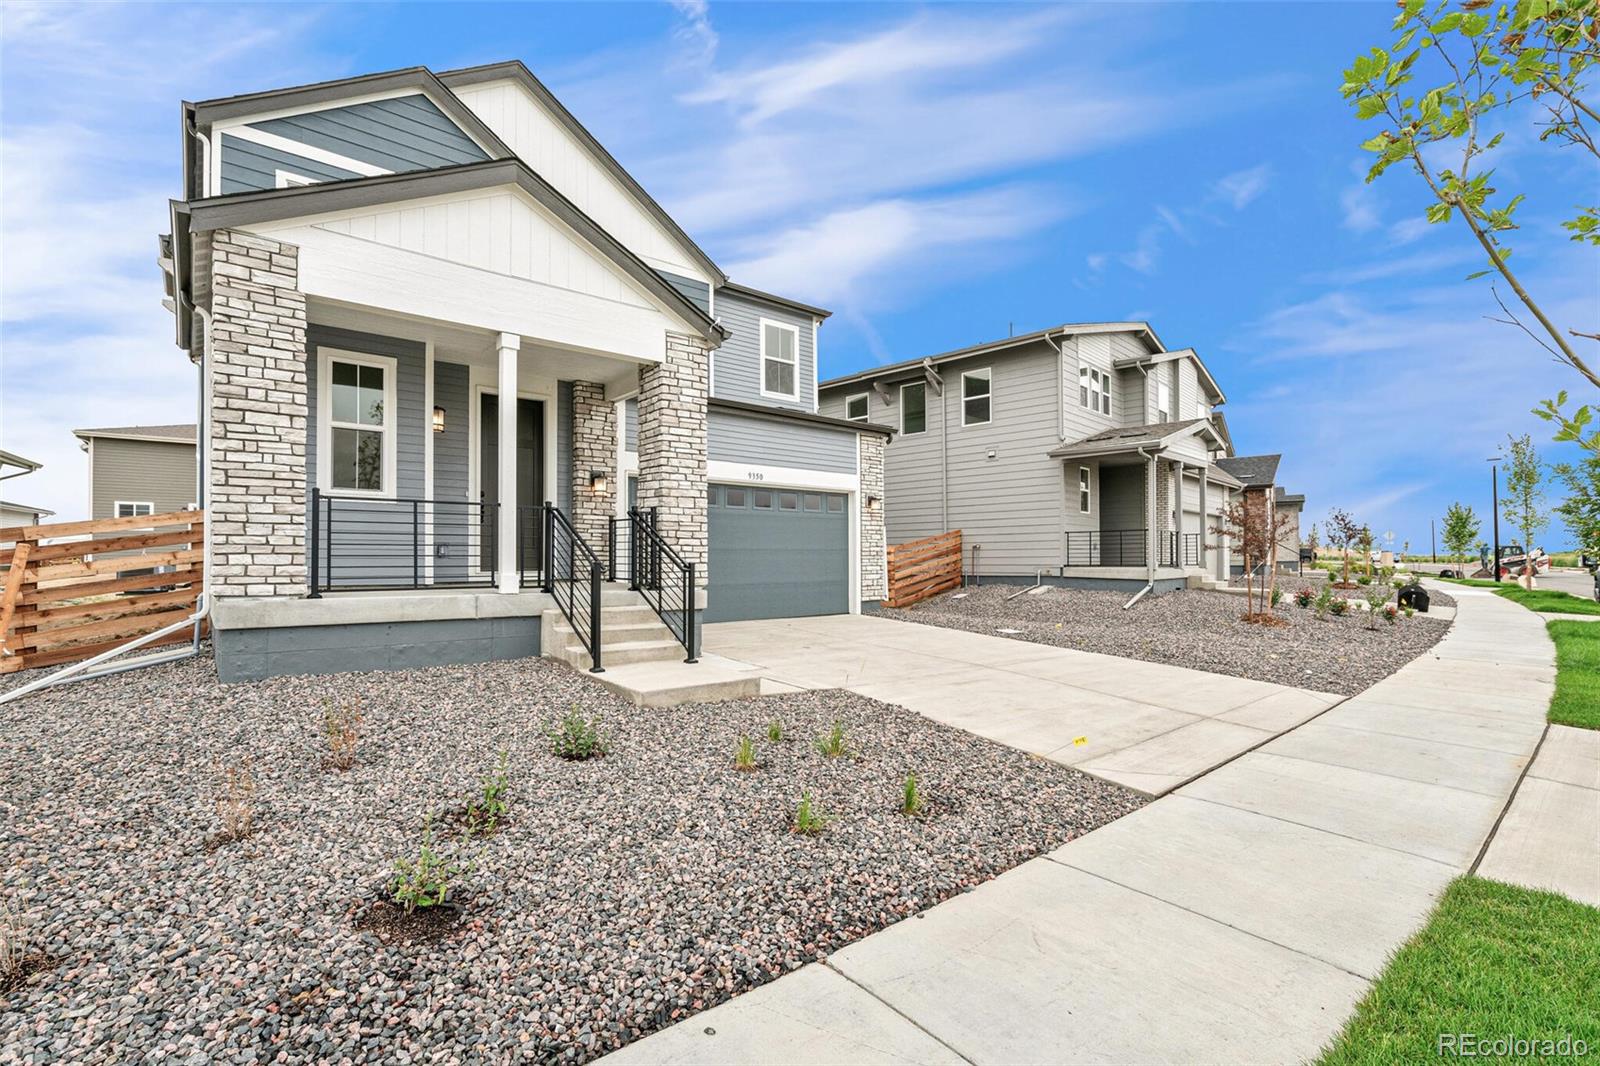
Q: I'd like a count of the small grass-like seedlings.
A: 5